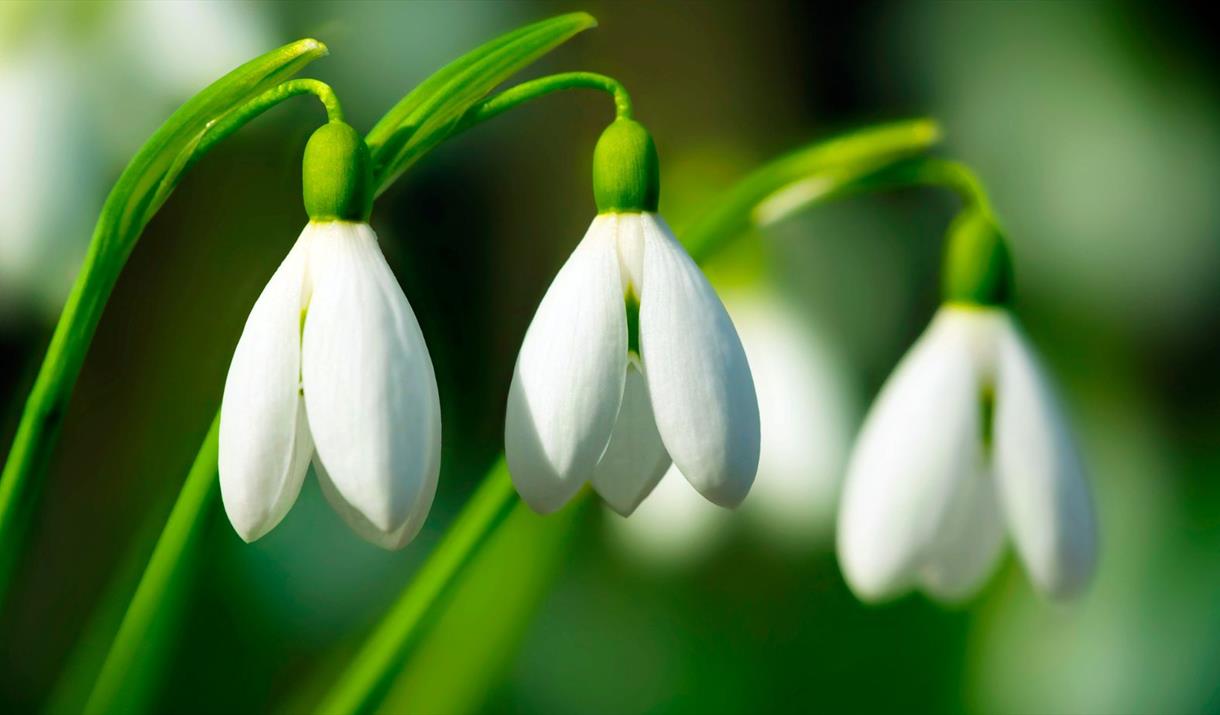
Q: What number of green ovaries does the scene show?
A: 3